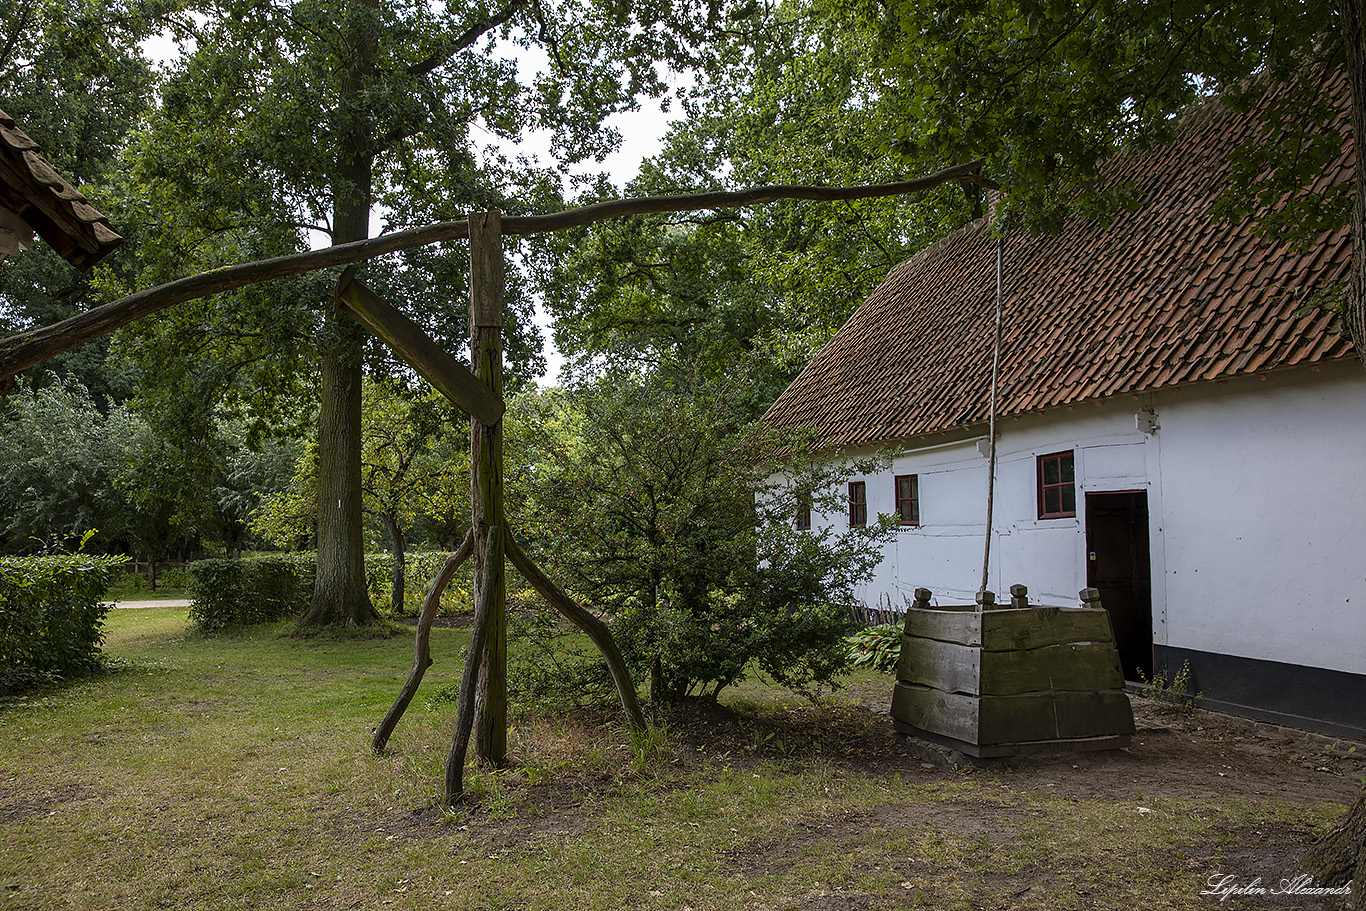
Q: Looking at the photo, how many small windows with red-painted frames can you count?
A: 4